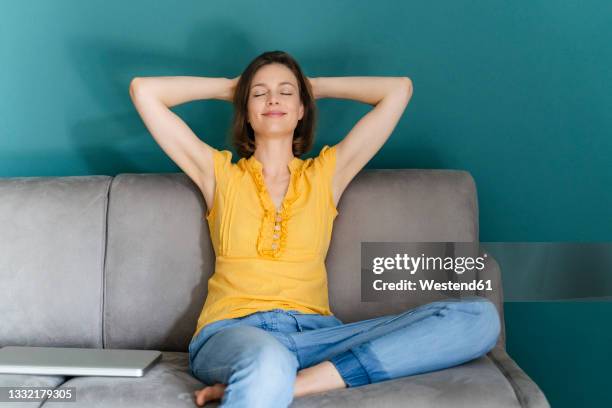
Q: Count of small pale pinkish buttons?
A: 5